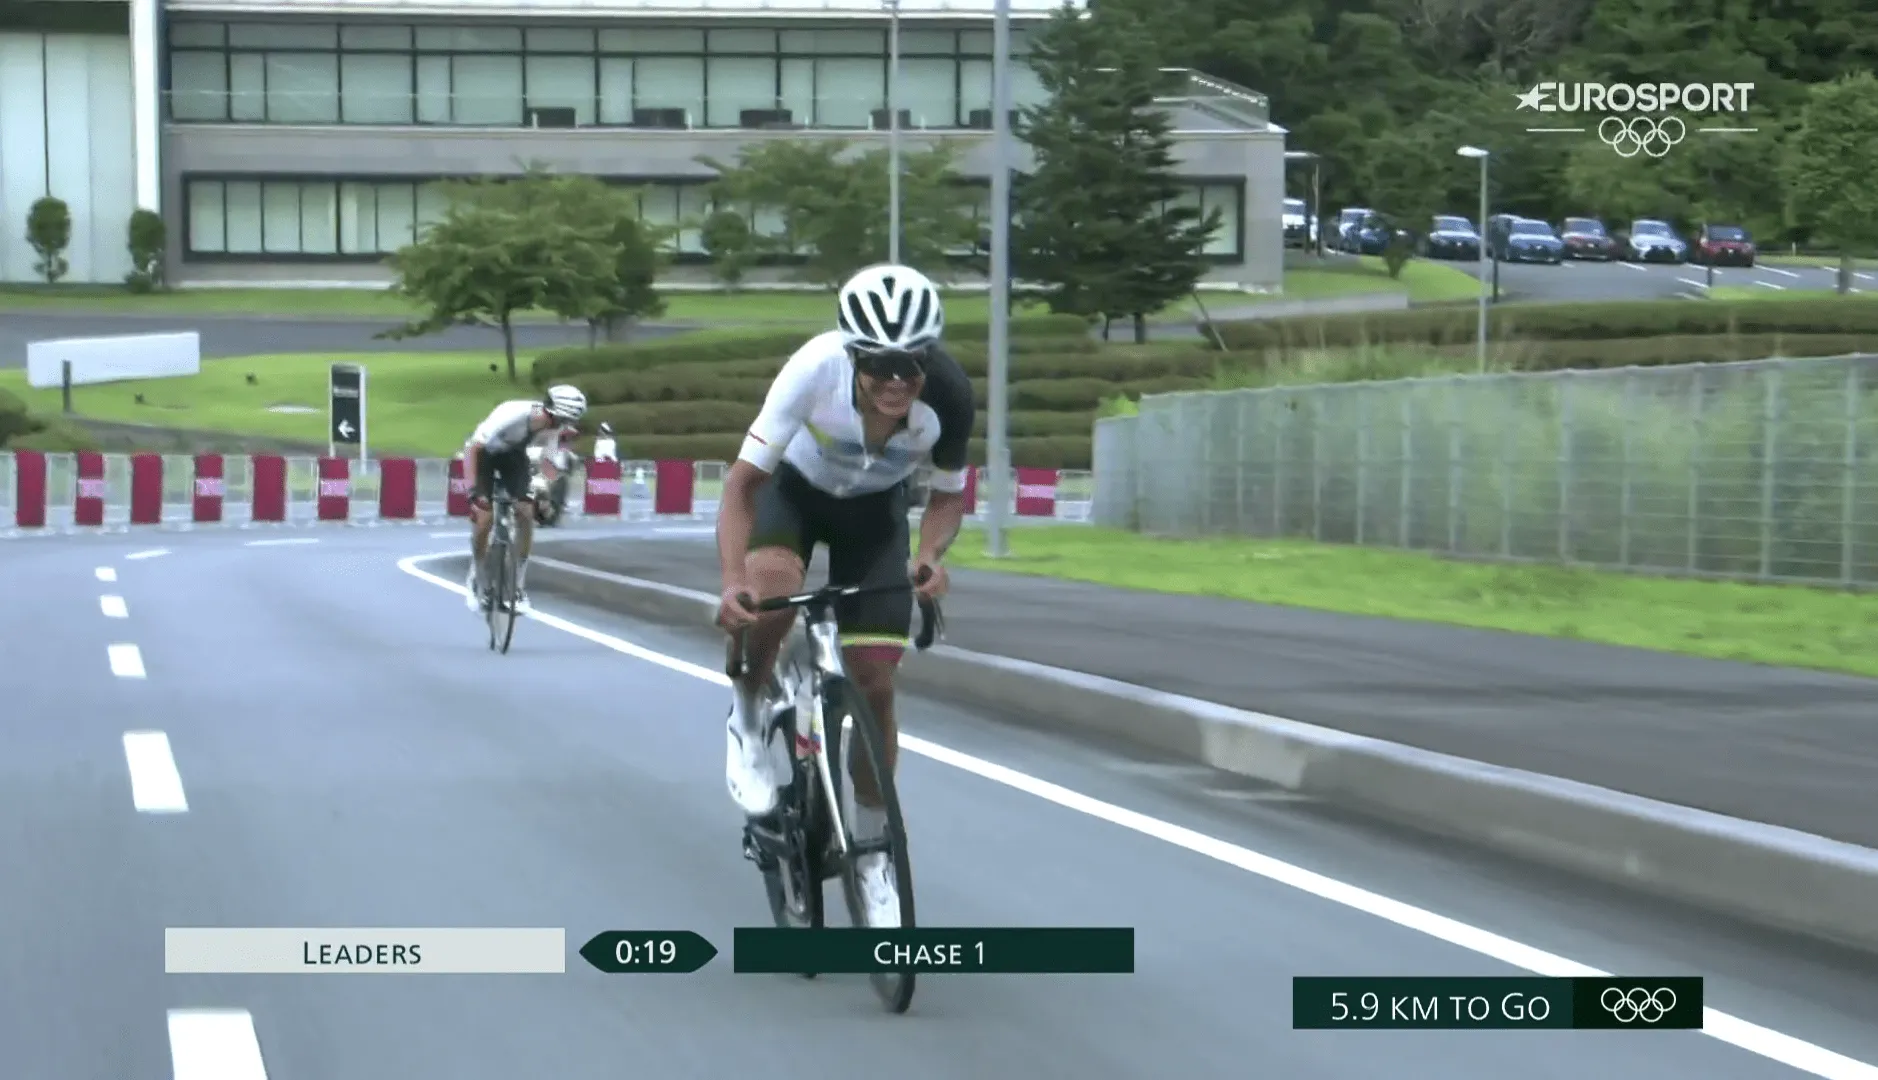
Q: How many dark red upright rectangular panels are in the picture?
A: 12